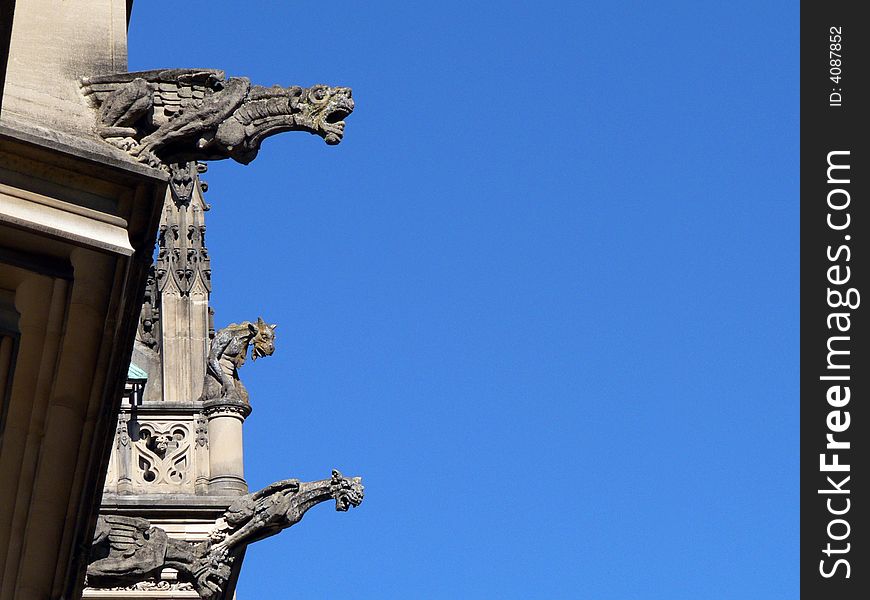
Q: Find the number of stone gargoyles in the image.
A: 4